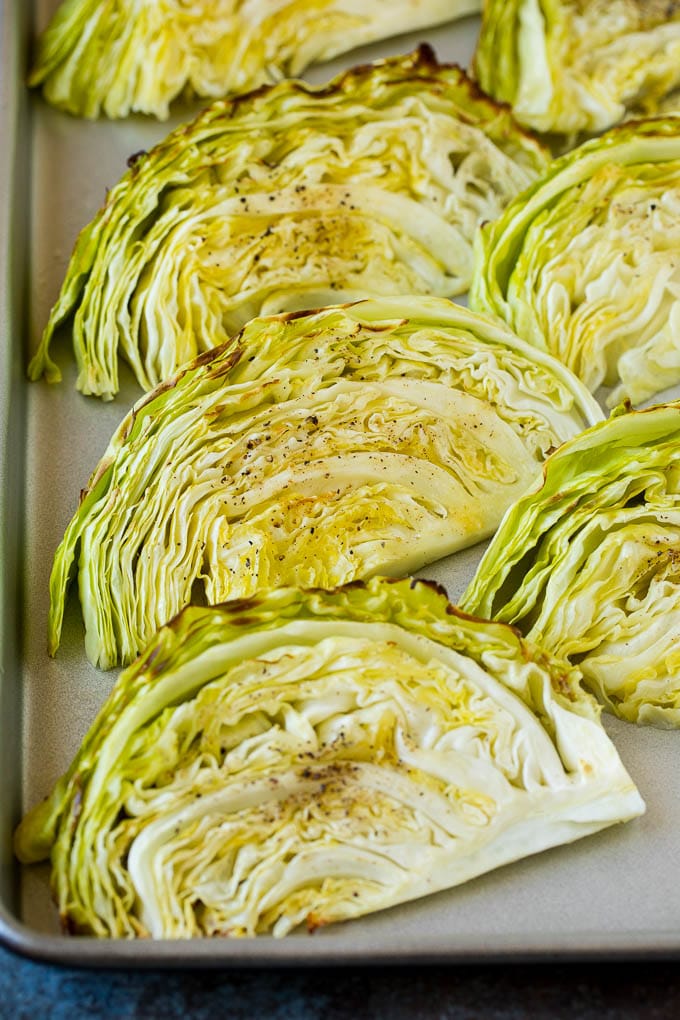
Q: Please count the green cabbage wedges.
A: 7